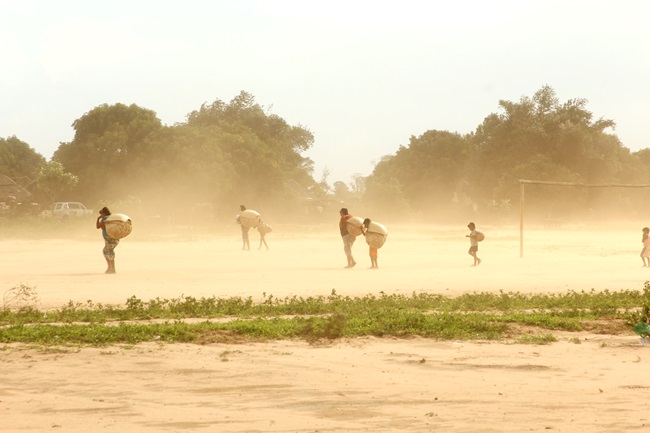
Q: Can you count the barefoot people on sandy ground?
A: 7